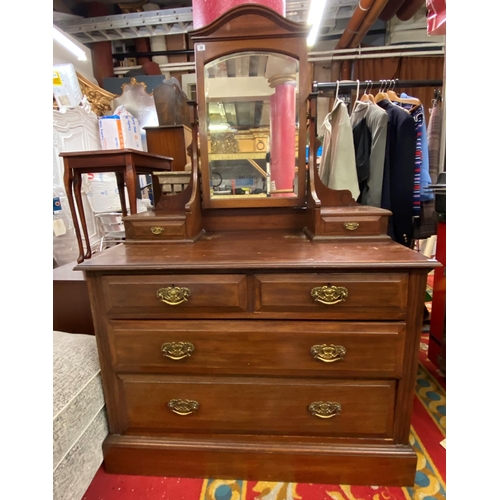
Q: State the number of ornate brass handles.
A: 8